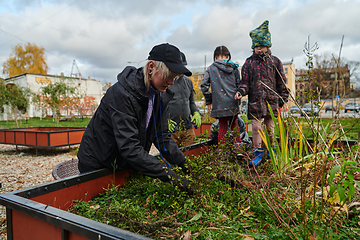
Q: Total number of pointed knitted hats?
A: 1